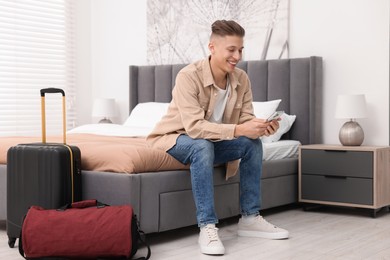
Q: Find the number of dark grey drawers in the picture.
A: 2